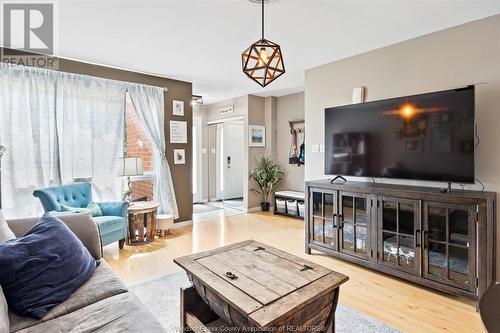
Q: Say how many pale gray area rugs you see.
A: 1